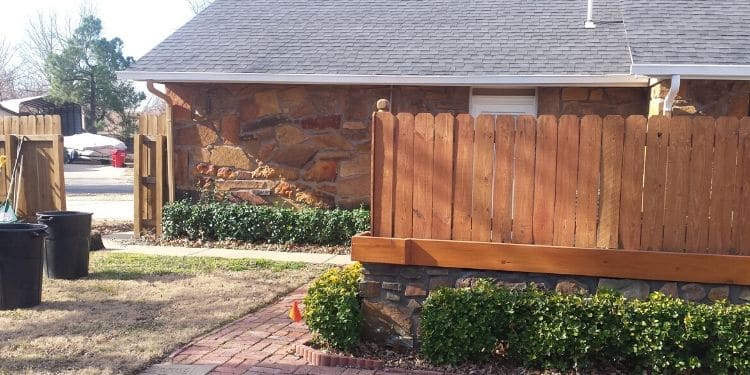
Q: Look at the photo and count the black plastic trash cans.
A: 2